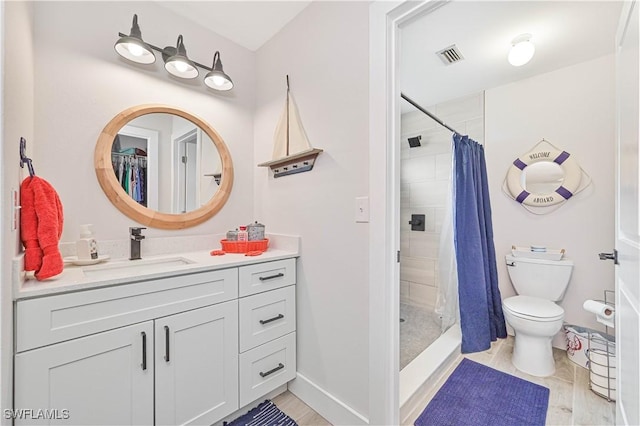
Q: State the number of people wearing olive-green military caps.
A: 0